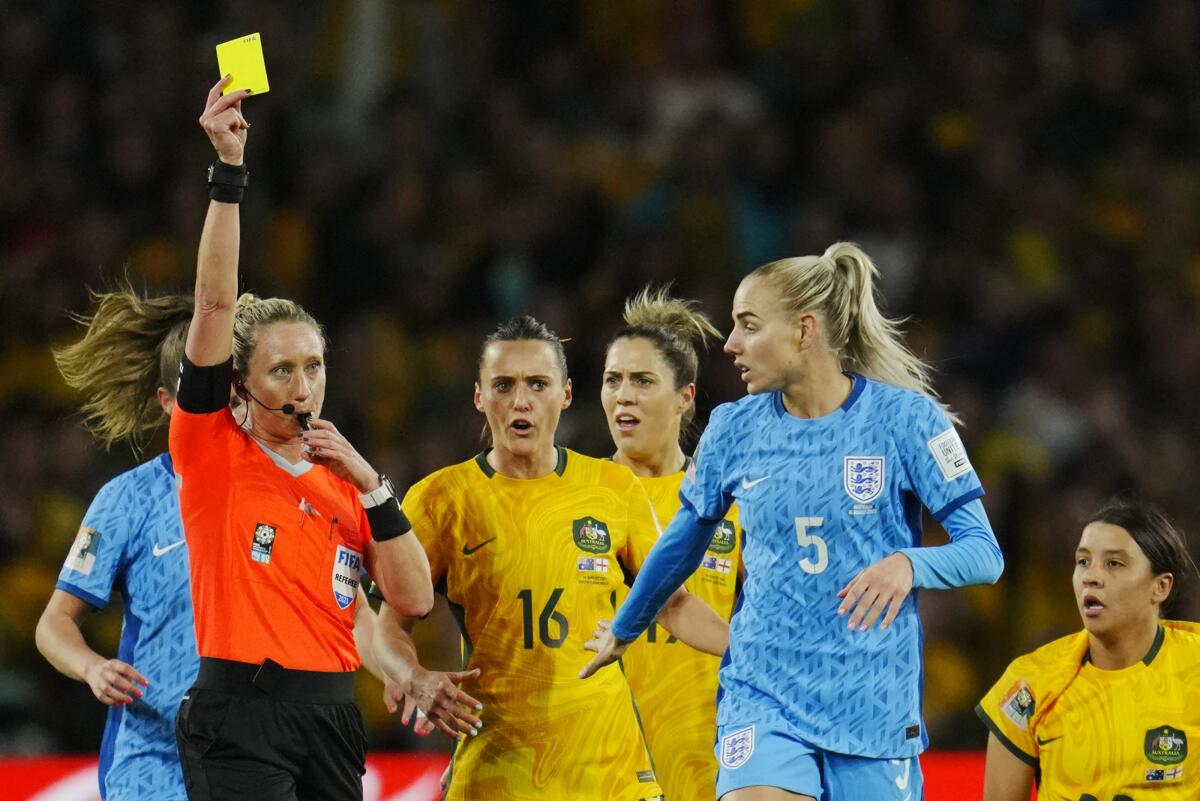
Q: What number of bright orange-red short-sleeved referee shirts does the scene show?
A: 1